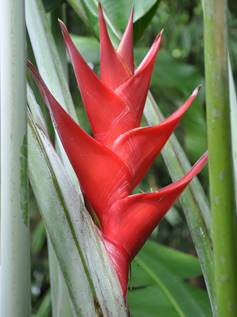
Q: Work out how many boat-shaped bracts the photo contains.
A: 7